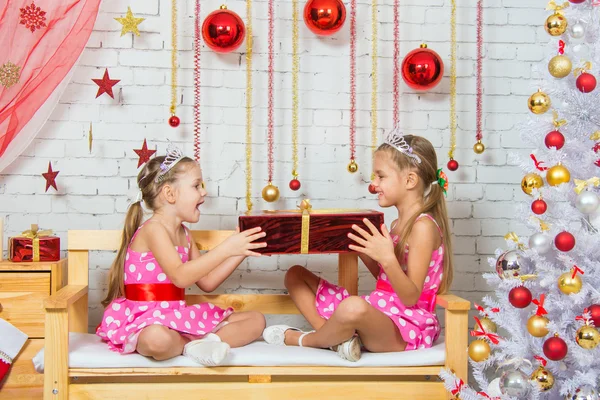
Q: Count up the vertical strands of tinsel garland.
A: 10